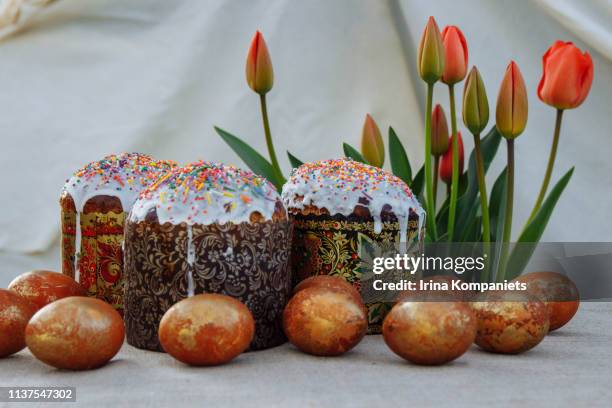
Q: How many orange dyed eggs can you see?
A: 10